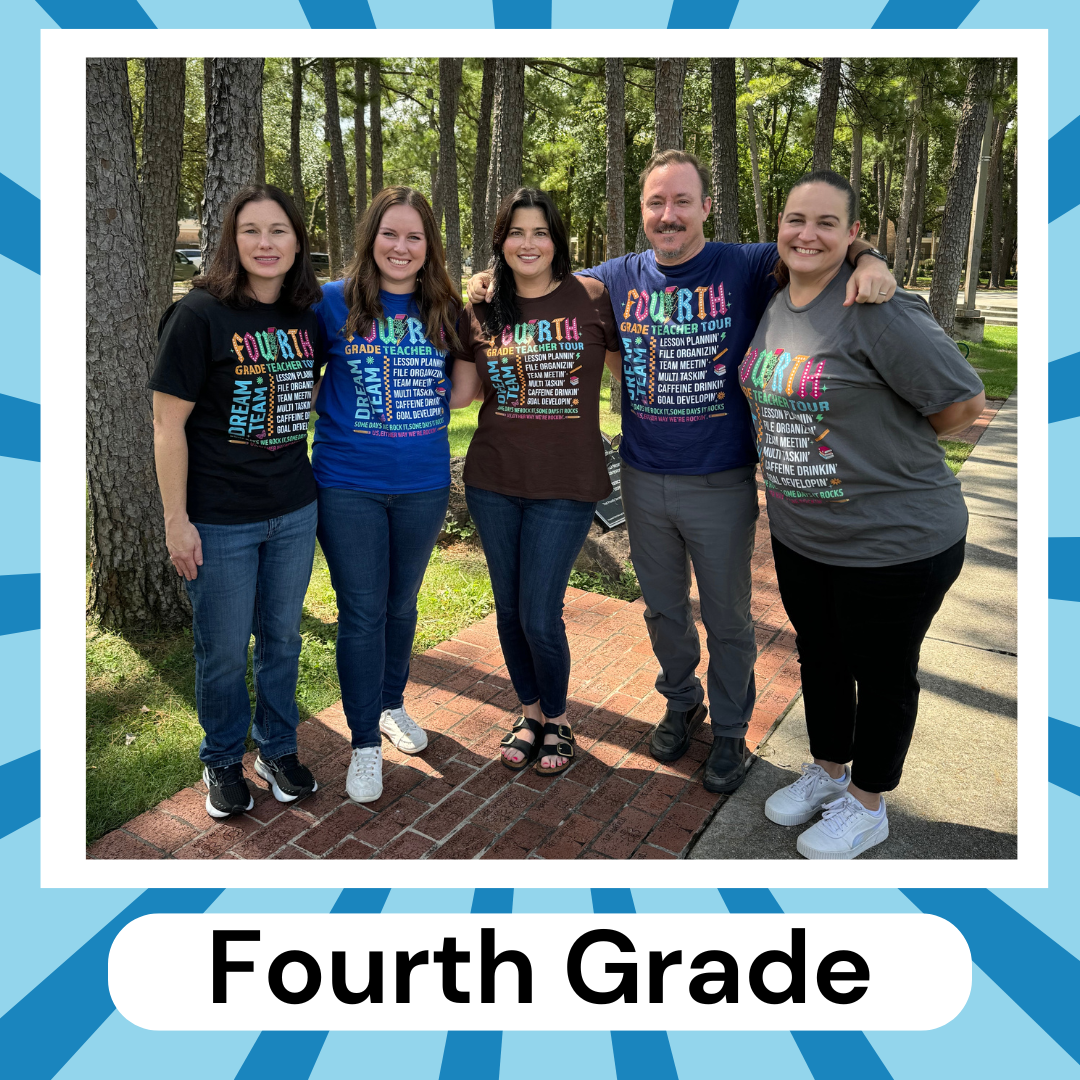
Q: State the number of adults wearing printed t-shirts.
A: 5